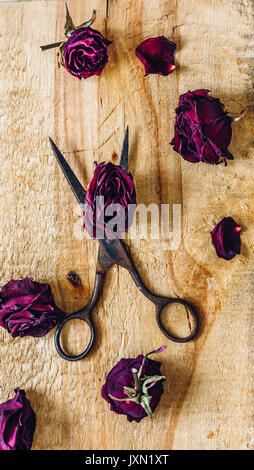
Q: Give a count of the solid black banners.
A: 1